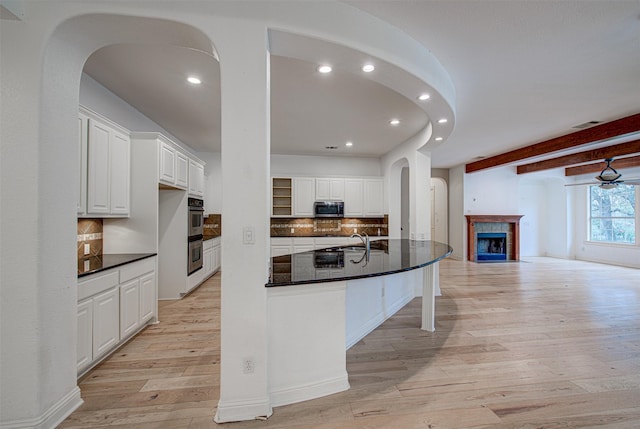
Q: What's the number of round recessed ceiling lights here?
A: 8